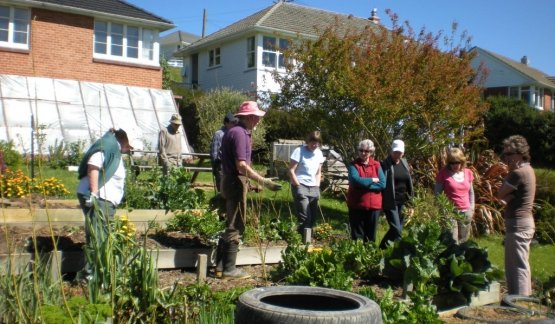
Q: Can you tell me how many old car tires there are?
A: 3